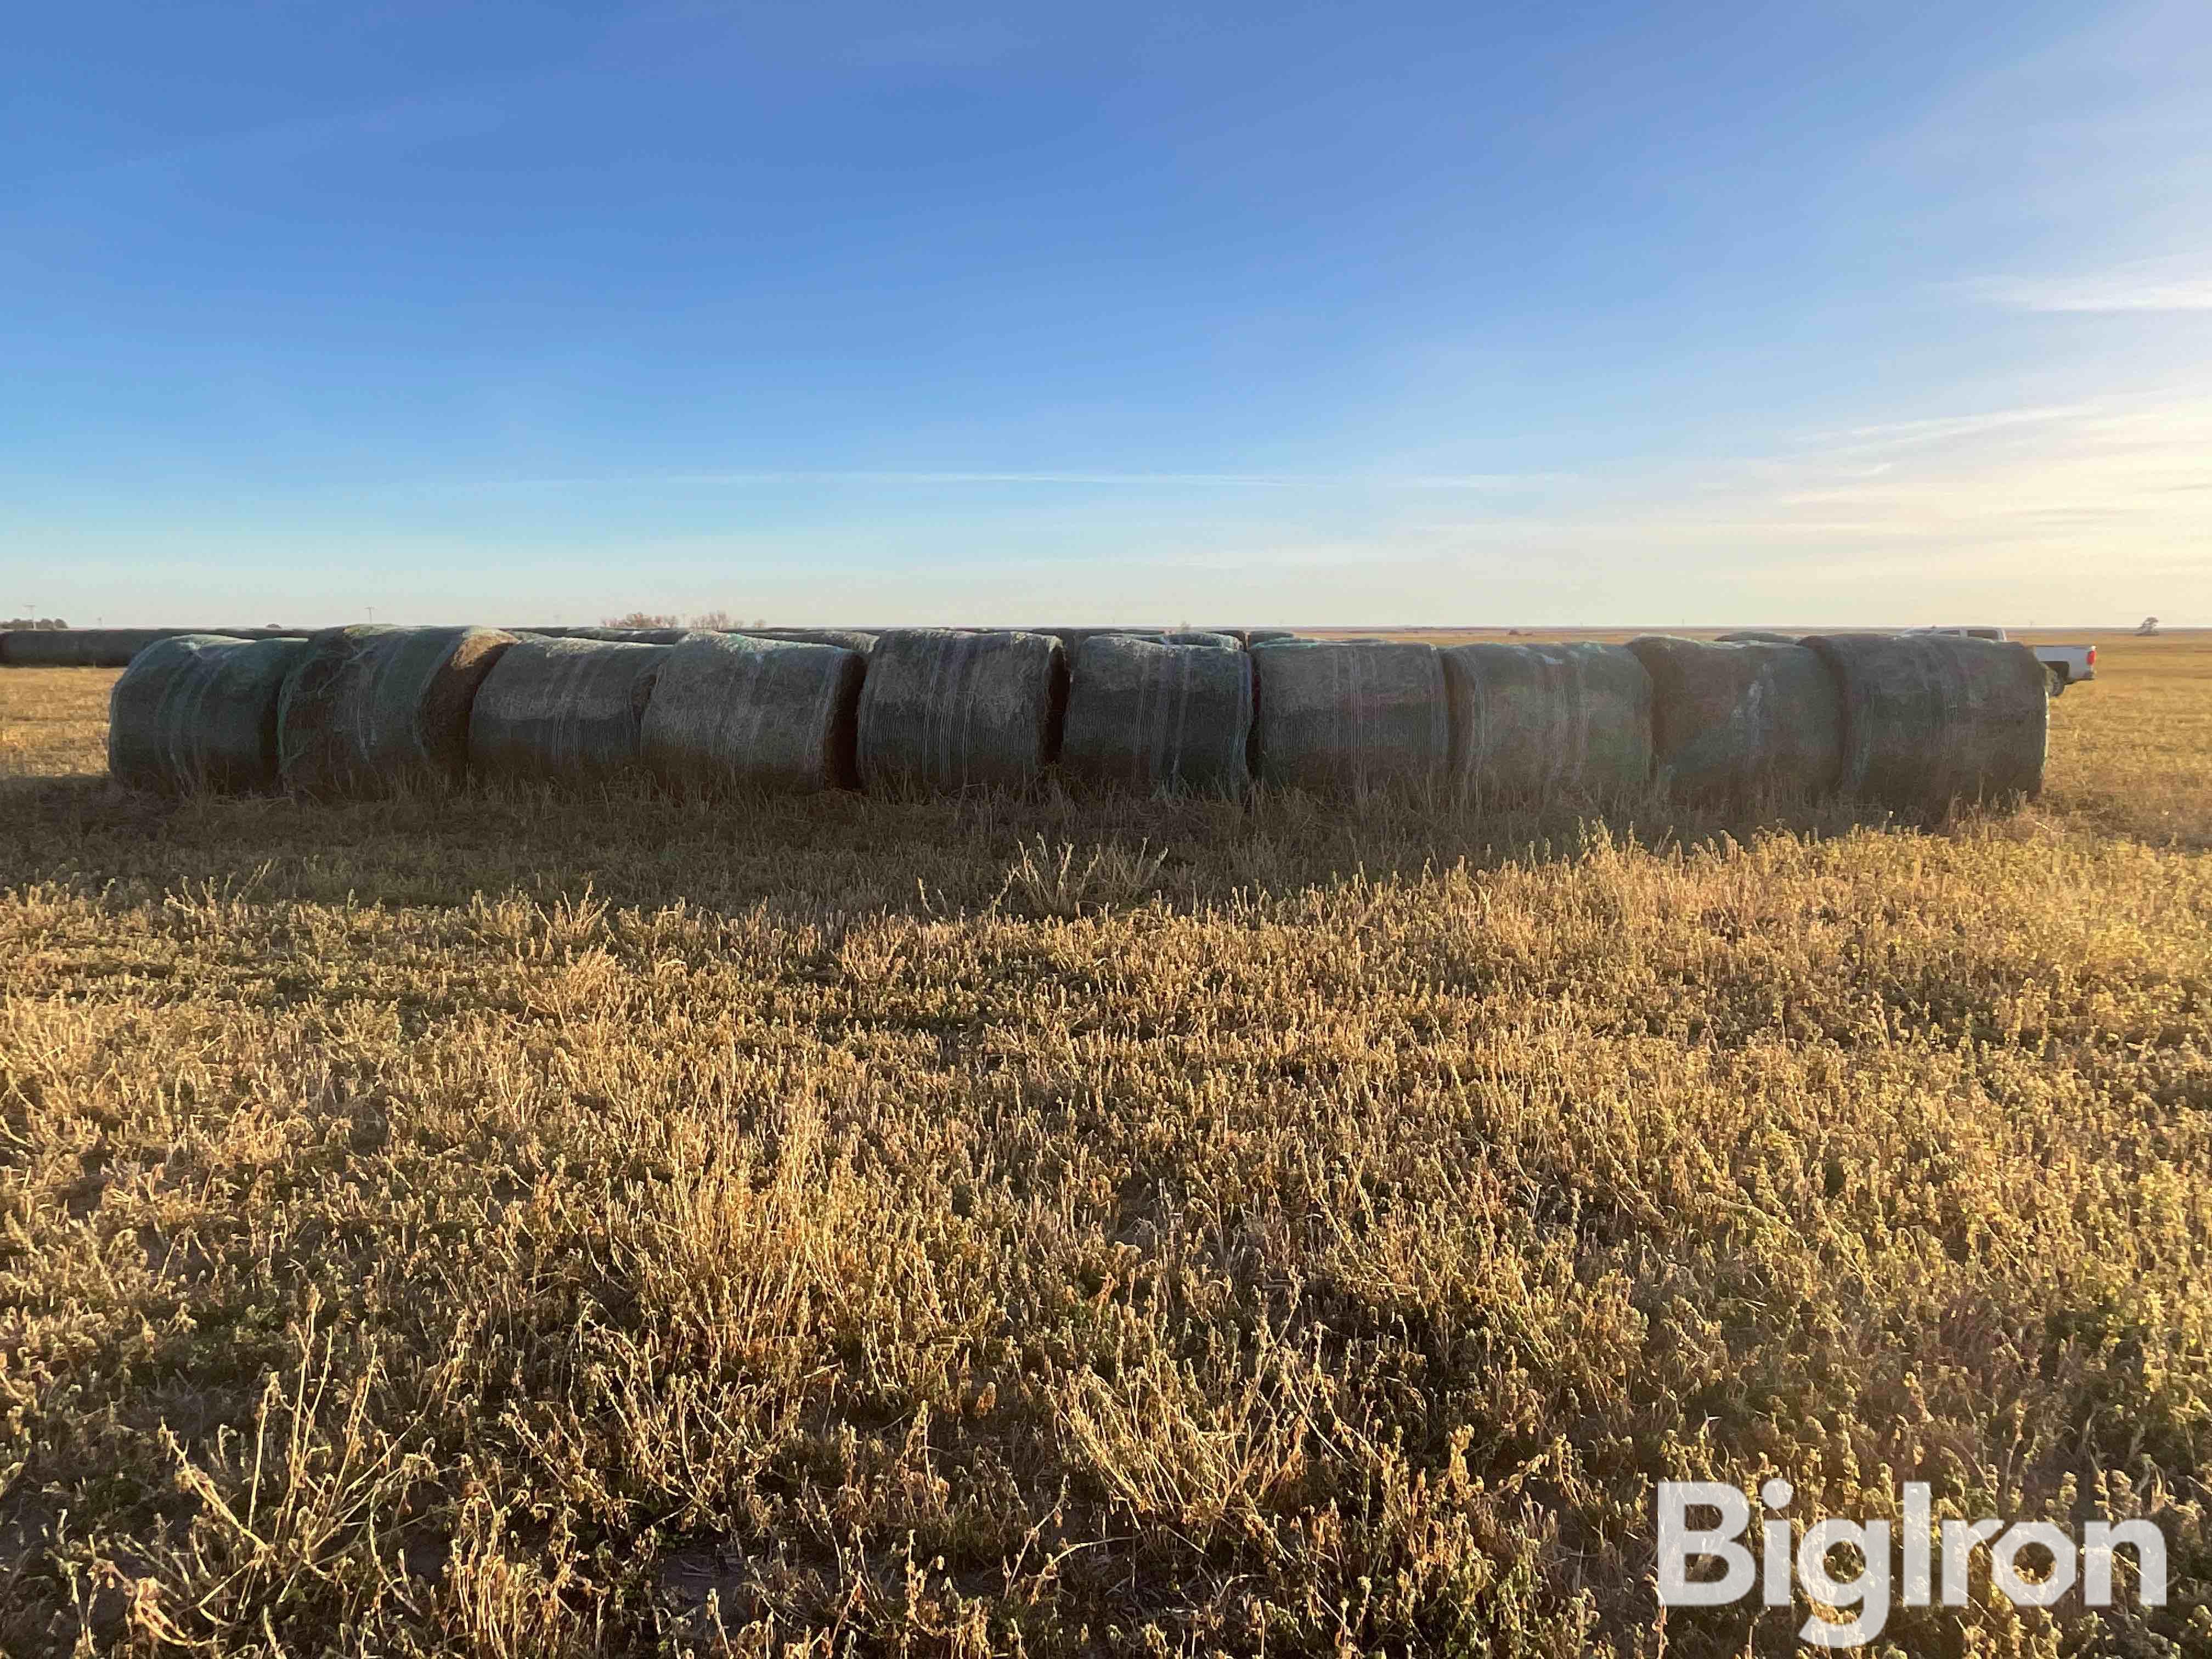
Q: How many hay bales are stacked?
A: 10